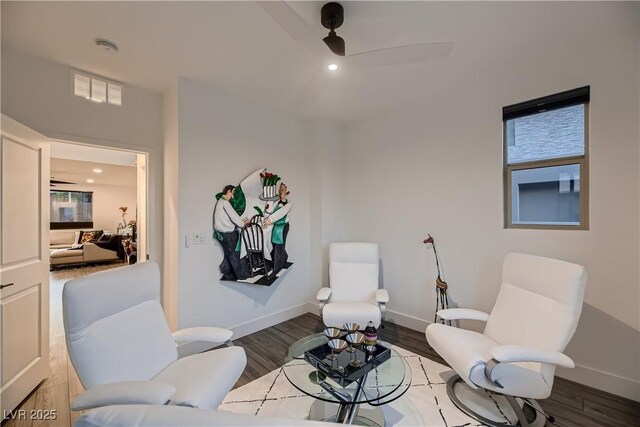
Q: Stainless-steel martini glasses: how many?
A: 4